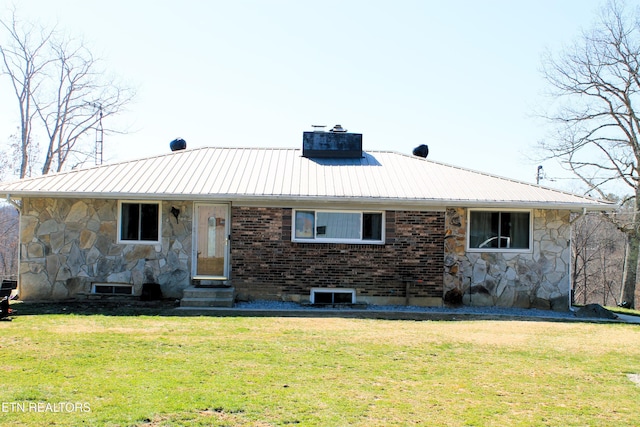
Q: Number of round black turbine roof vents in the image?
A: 2